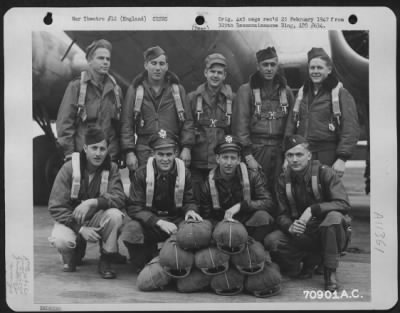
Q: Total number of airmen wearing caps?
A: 9